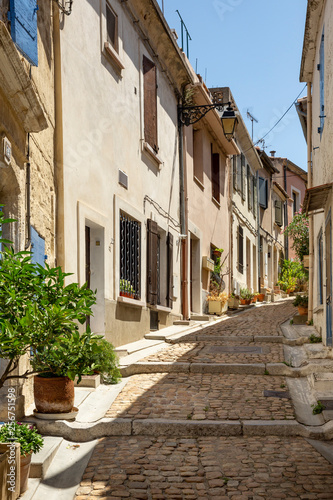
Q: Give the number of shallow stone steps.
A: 3